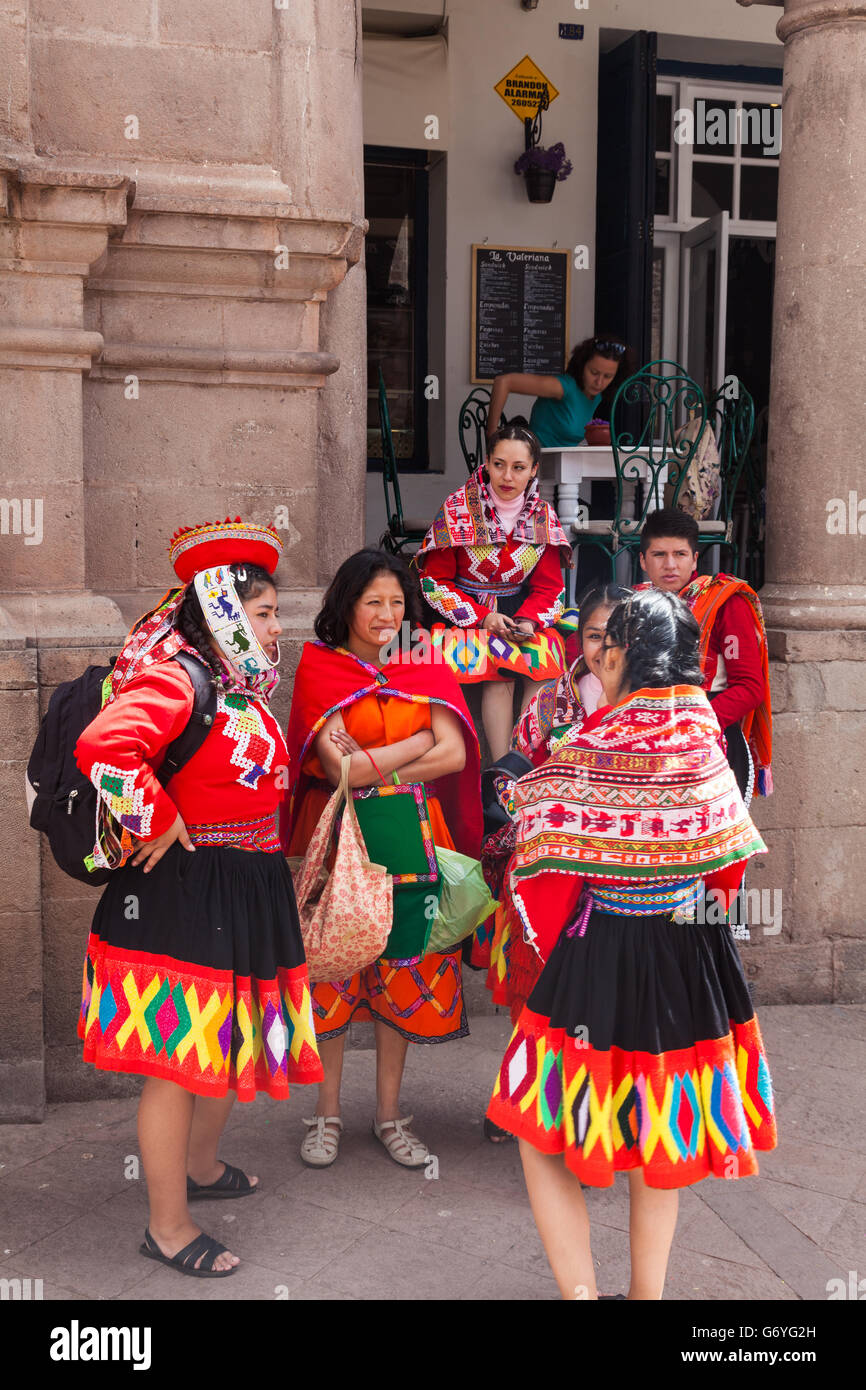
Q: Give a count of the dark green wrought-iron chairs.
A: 4